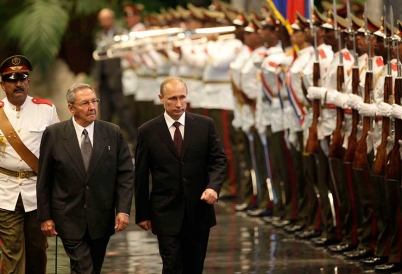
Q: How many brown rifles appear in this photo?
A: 6